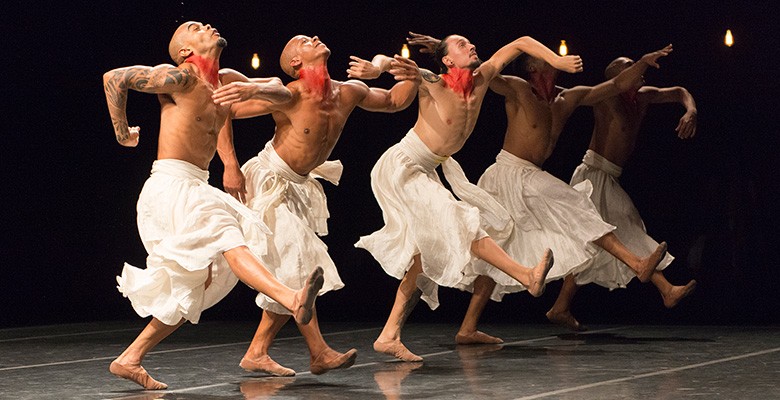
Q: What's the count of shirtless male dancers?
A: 5